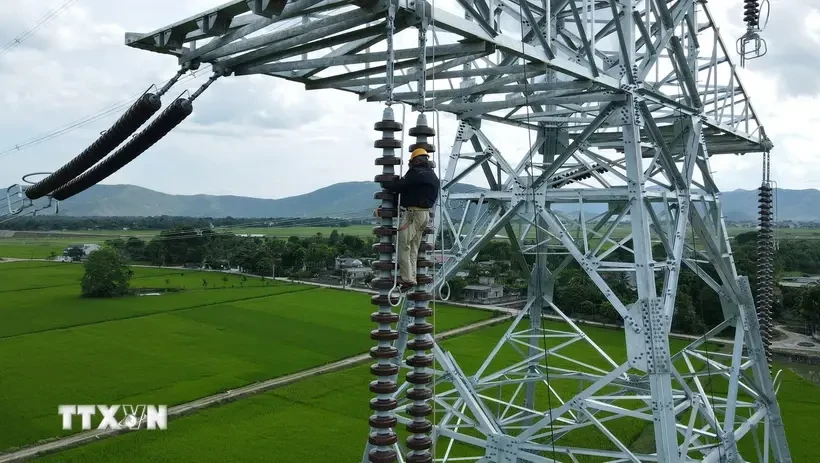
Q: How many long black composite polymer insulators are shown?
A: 2